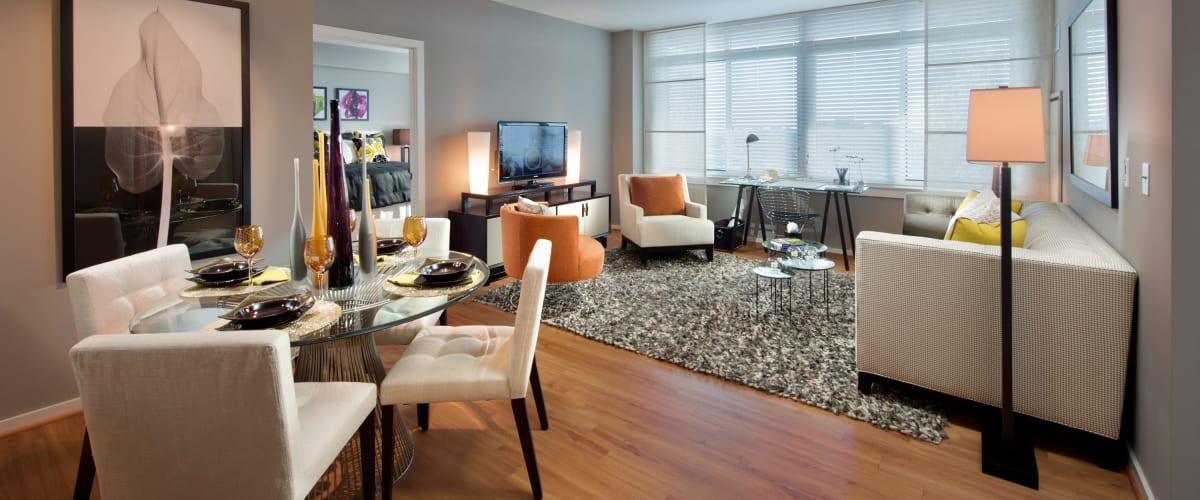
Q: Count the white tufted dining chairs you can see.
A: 4